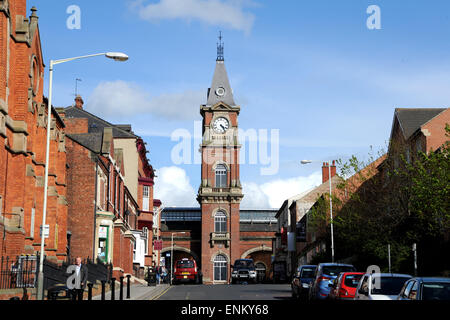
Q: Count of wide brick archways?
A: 2